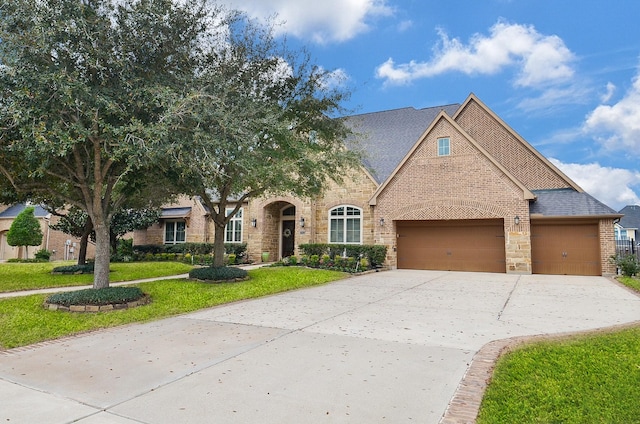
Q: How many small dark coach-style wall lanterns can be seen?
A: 4